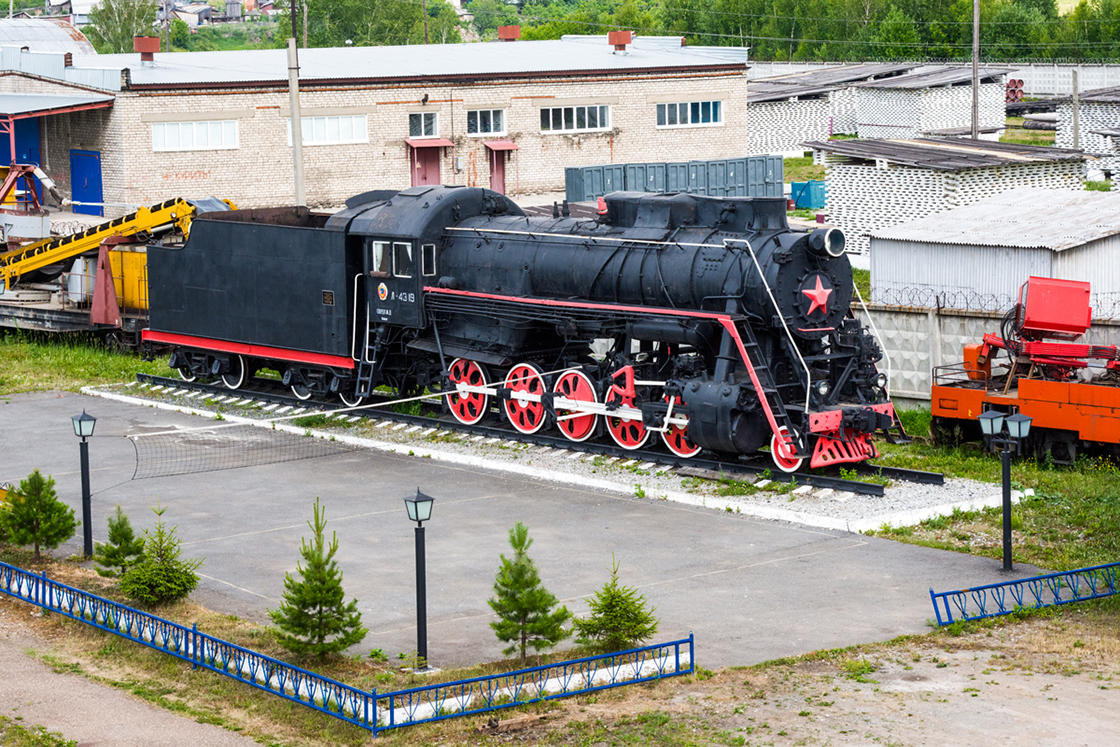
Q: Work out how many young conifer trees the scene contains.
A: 6